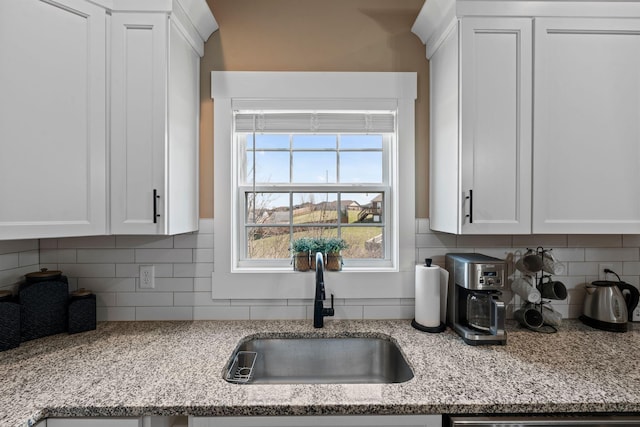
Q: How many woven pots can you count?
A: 3